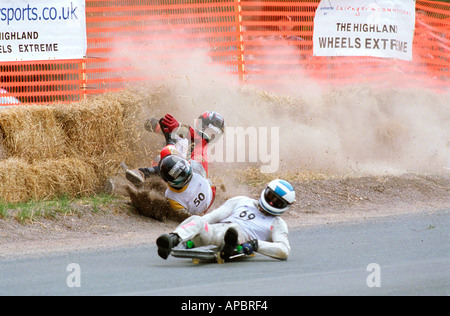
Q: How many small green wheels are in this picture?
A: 2